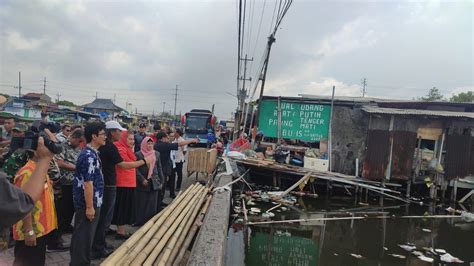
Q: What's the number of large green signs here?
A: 1